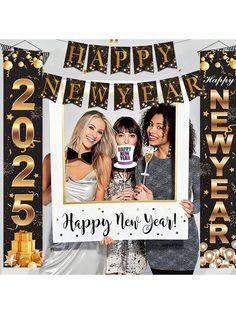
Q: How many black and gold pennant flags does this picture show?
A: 12